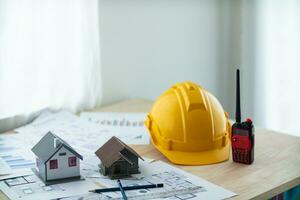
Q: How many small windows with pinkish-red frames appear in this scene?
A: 2